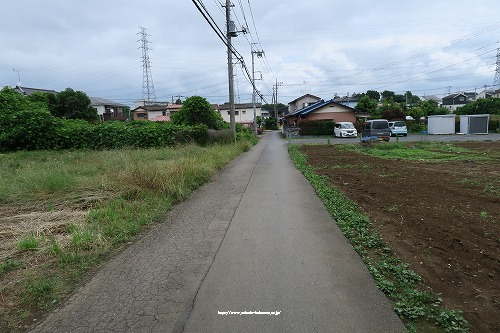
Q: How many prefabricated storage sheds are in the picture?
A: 2